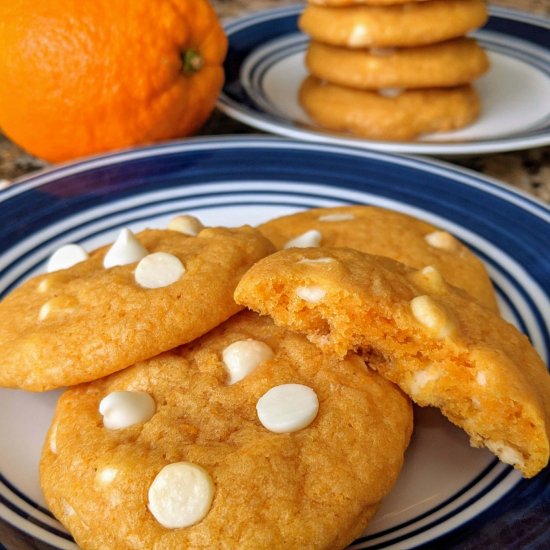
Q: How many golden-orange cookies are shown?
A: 8